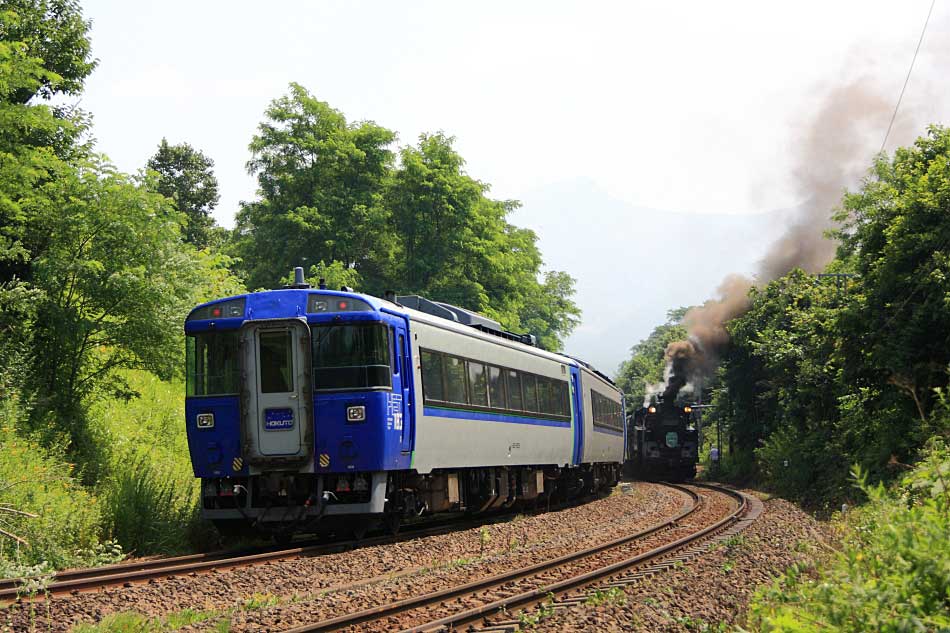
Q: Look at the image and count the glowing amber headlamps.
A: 2